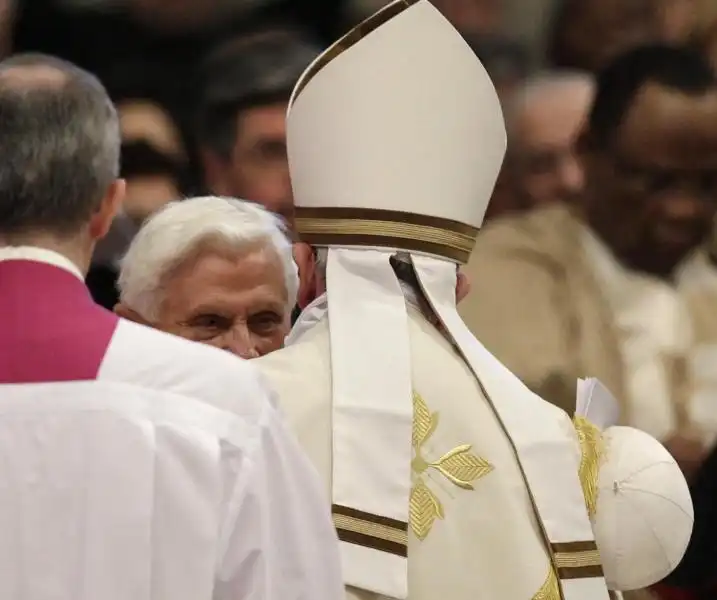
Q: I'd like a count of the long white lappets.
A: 2